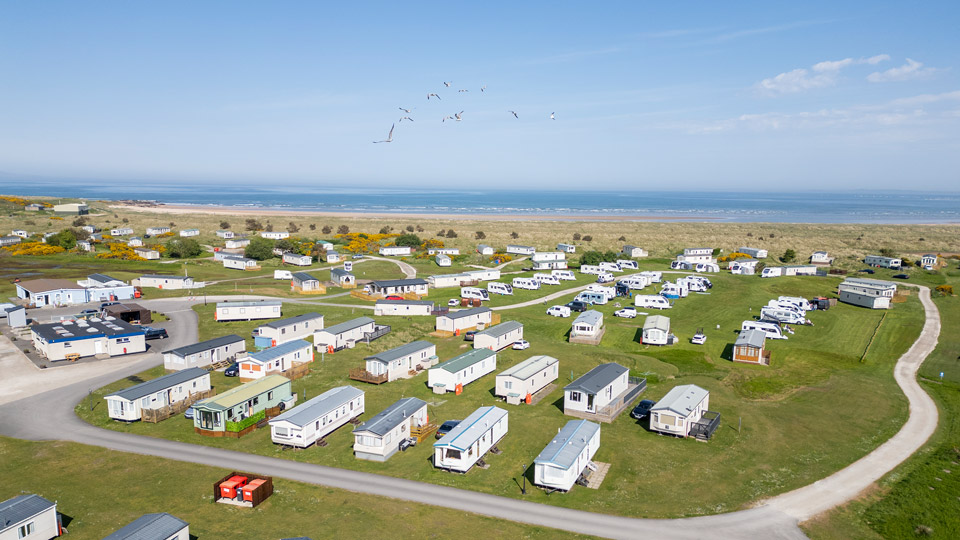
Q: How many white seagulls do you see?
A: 11